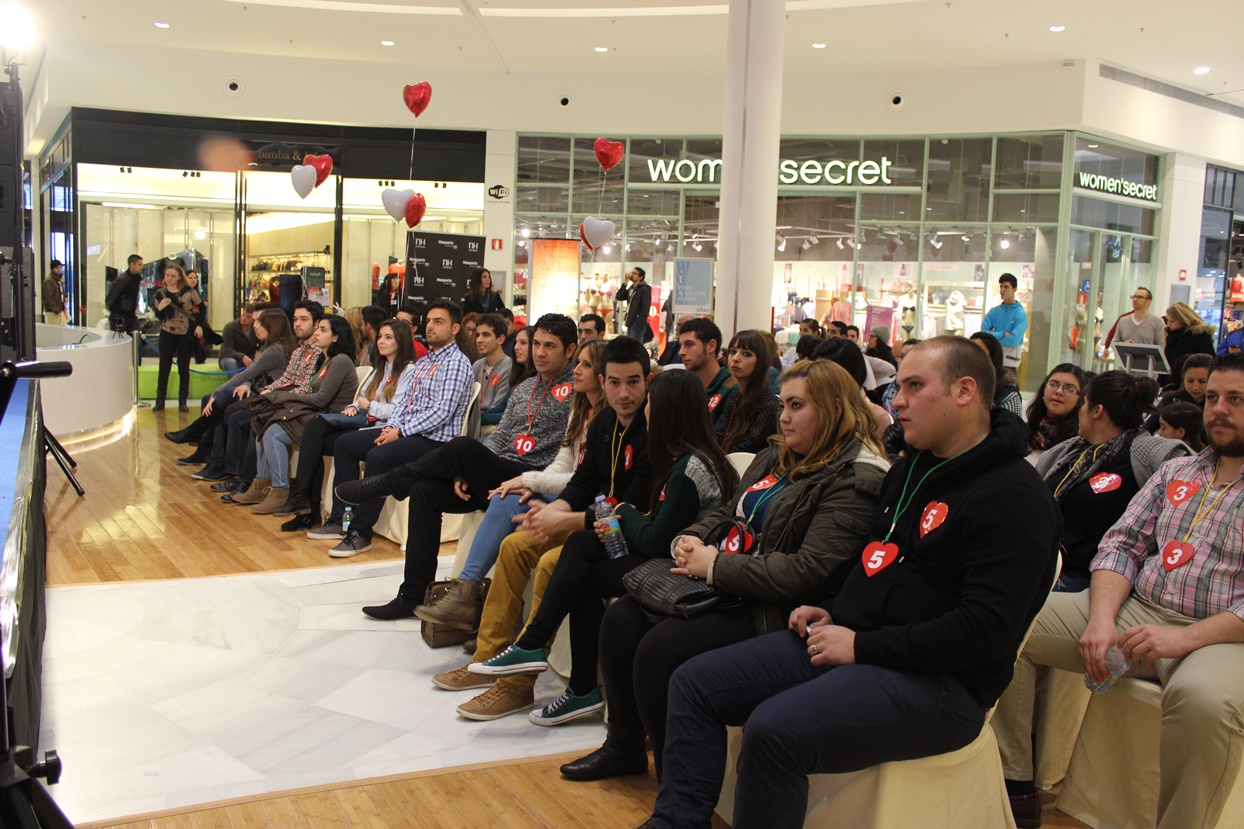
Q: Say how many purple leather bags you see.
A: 0